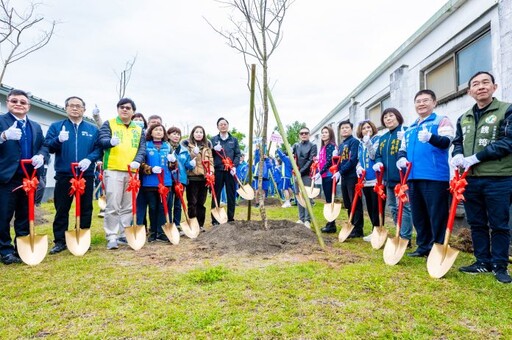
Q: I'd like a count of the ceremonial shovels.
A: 15